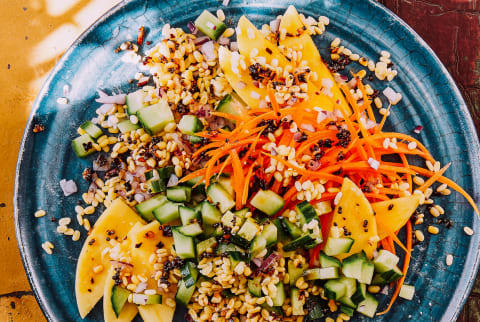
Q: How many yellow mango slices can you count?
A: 8